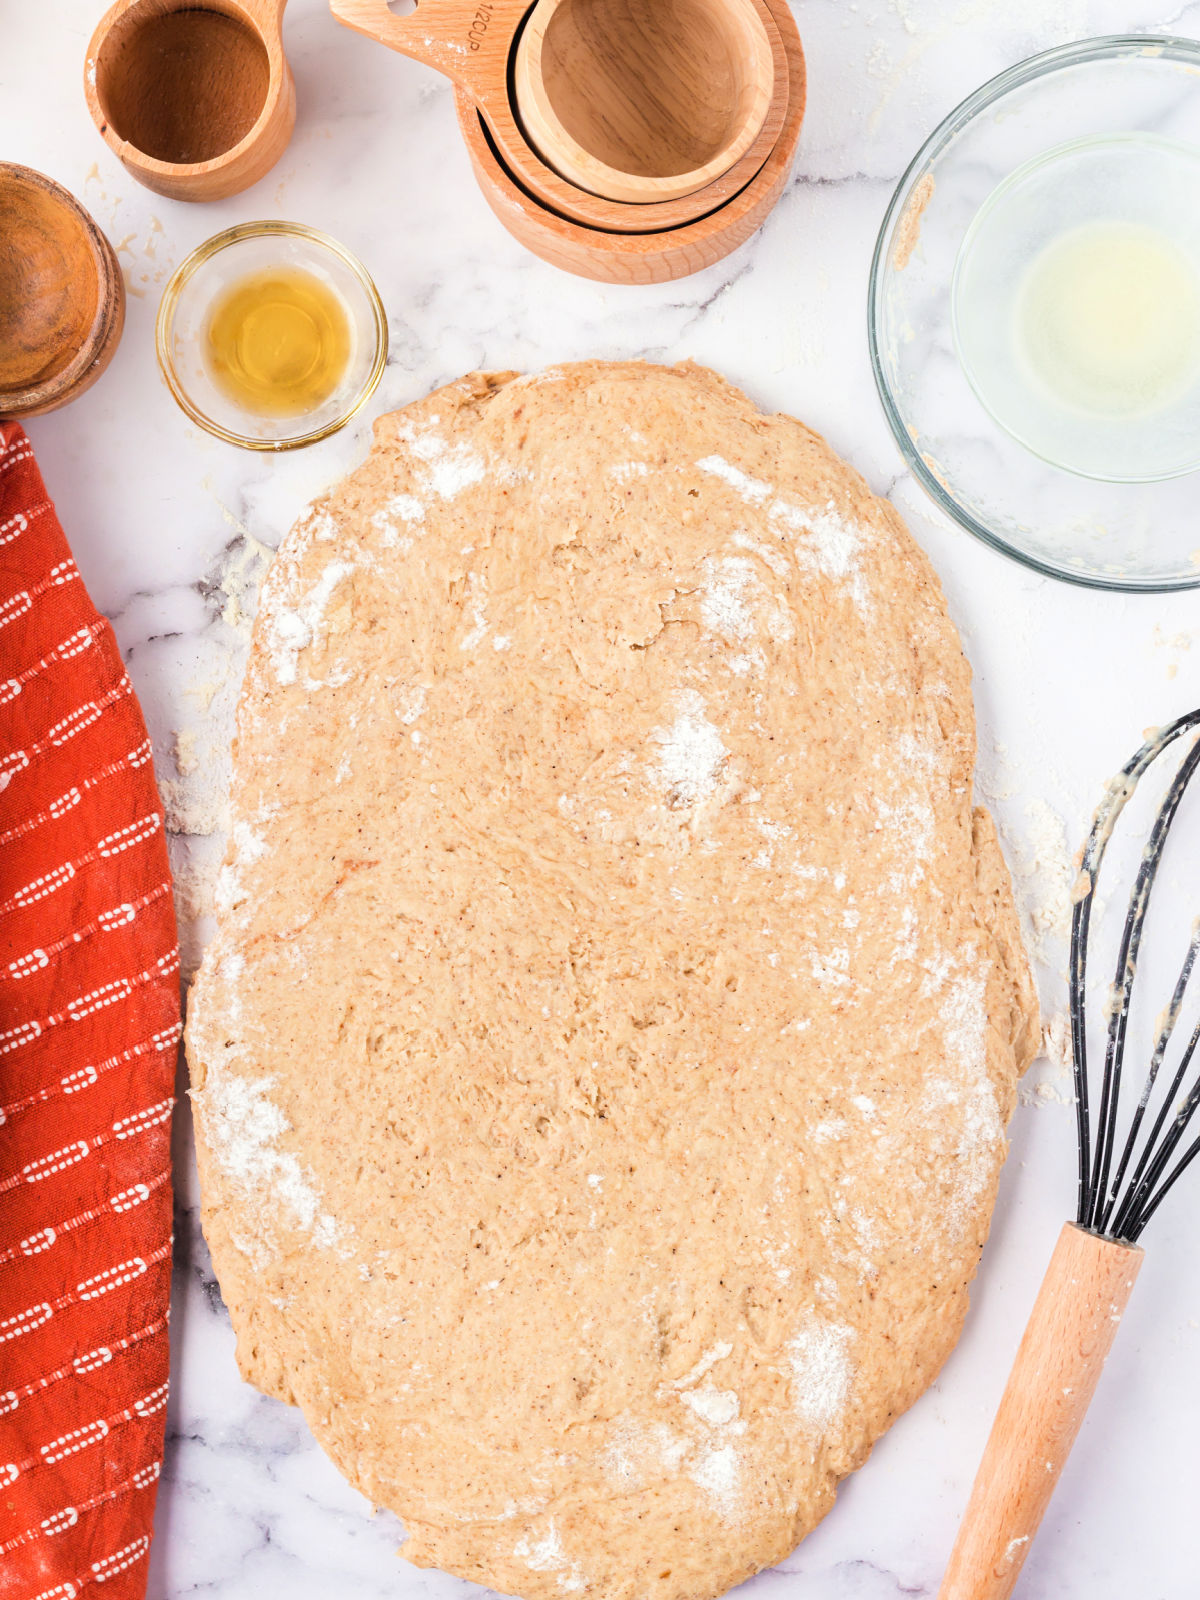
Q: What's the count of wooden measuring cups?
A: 4